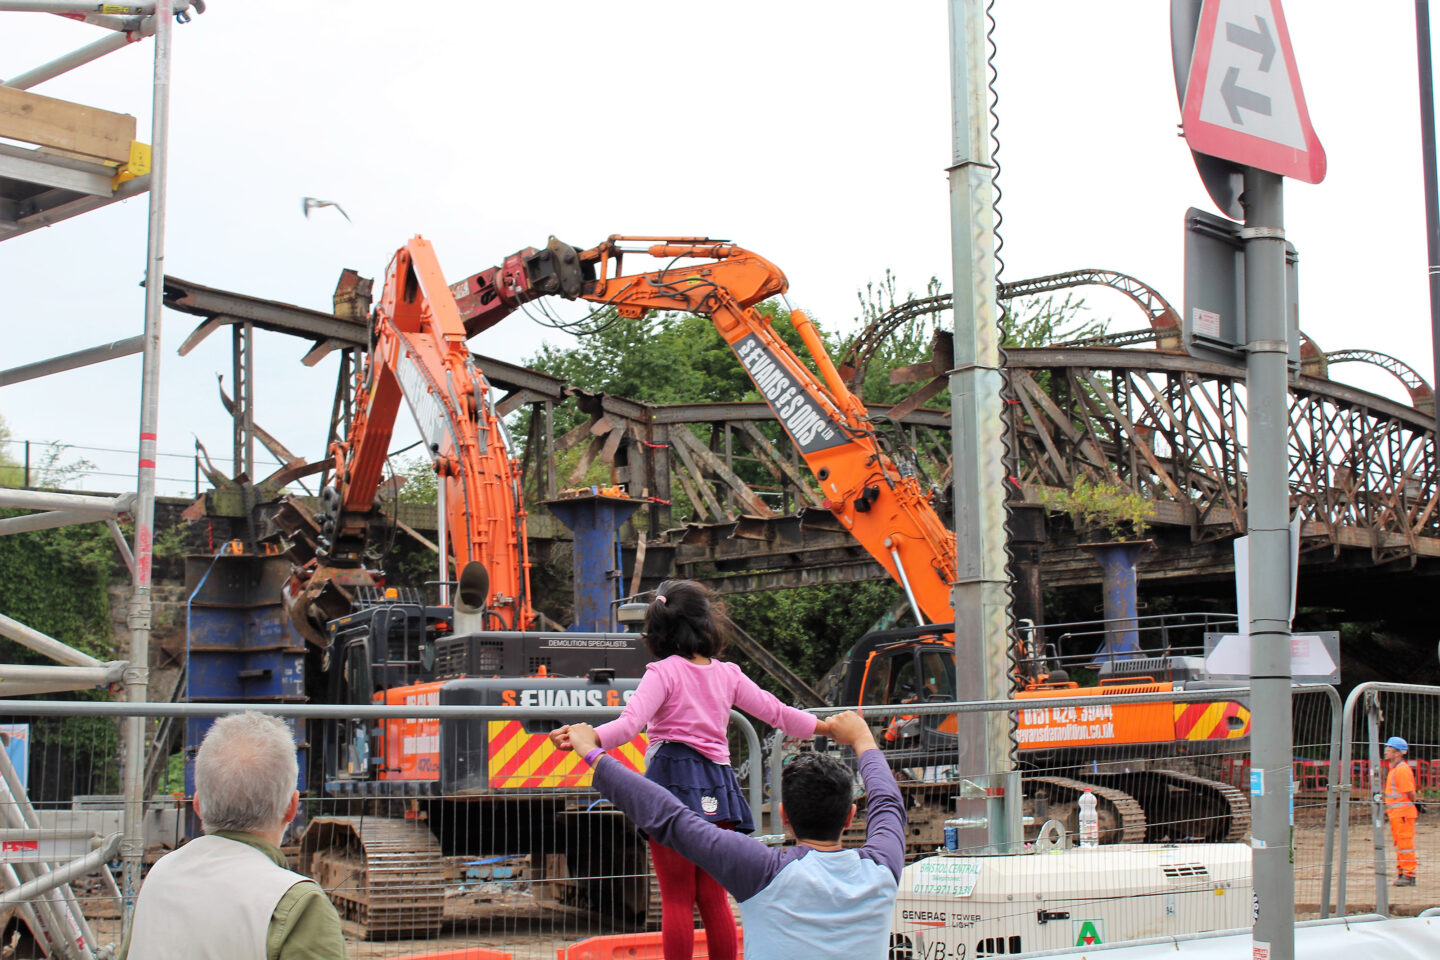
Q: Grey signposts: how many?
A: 1